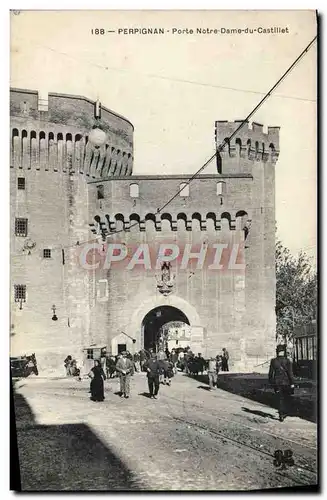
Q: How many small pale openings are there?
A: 3